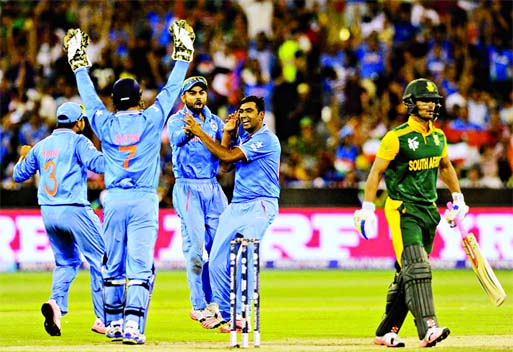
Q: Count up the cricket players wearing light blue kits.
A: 4